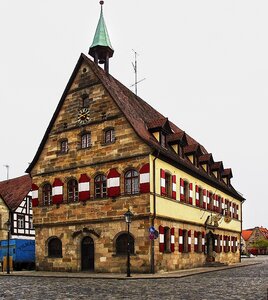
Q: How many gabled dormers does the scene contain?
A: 6